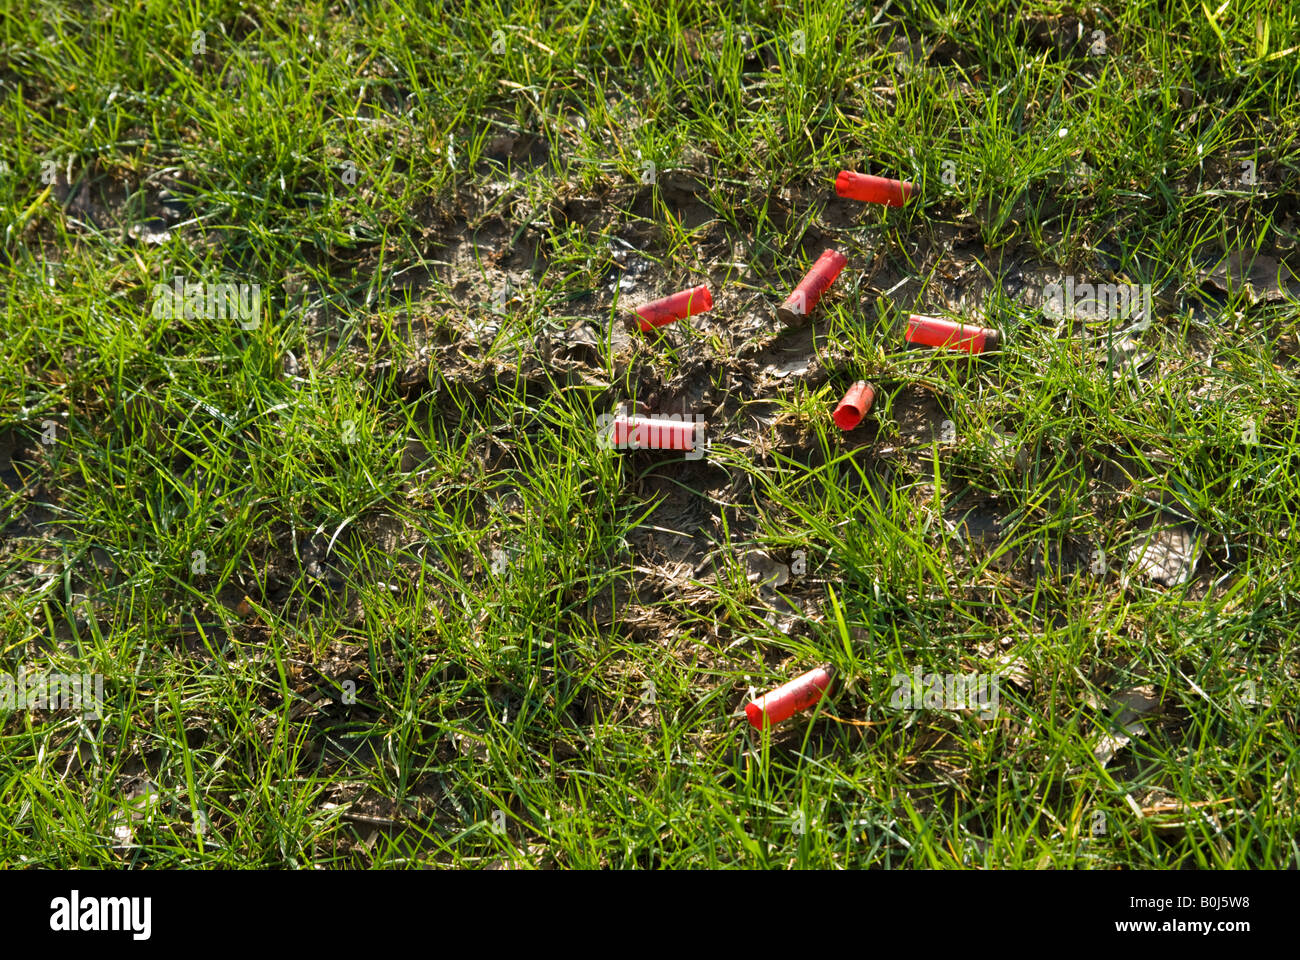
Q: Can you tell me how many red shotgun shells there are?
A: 7